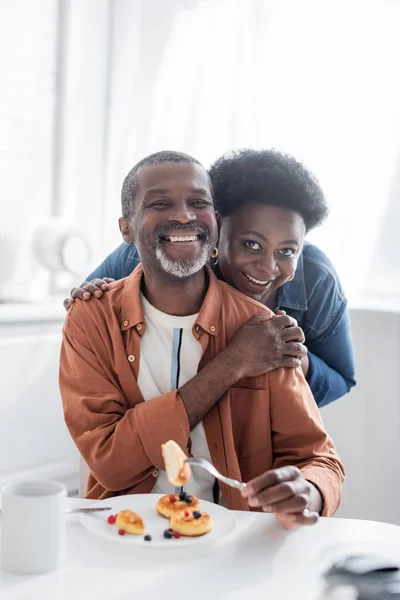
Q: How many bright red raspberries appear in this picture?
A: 5